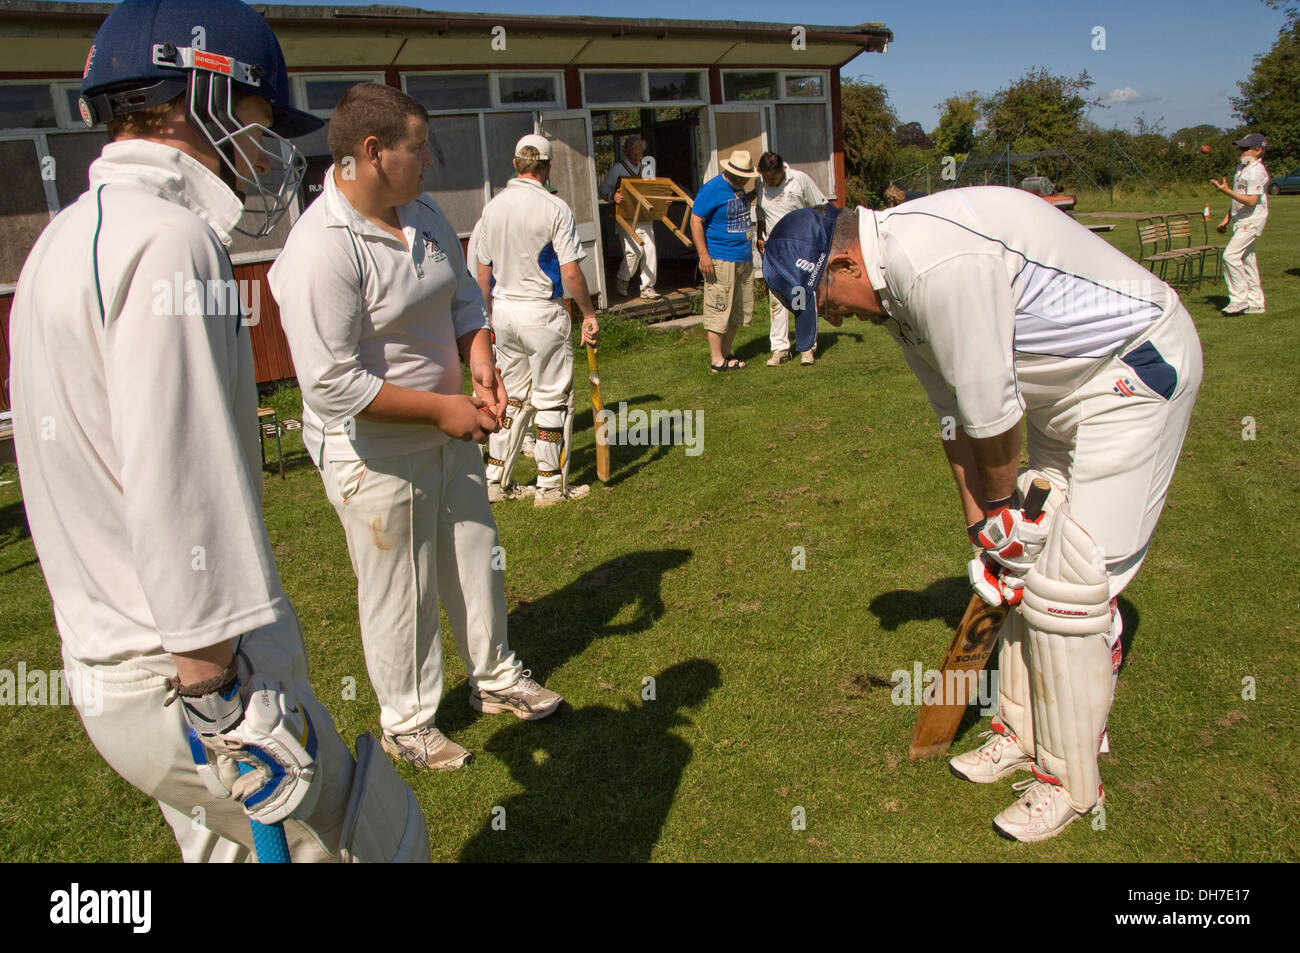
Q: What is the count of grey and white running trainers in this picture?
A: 2